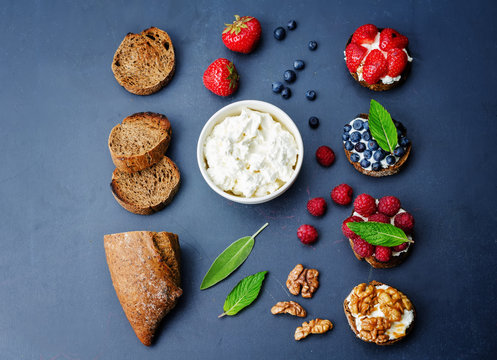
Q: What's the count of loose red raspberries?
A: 4